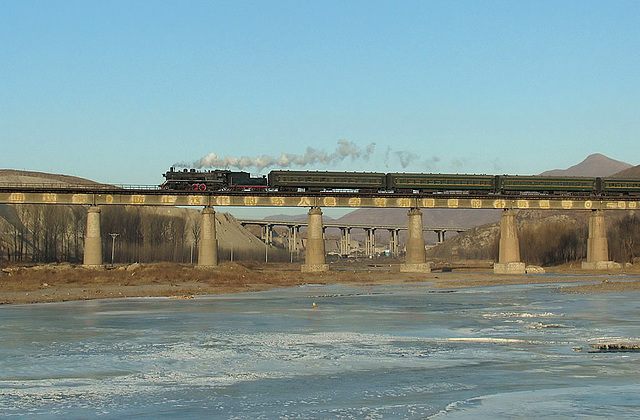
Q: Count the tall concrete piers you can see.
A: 6